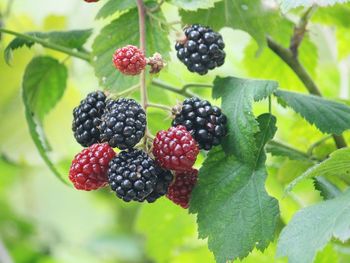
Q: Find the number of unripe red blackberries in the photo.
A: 4